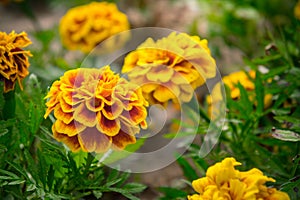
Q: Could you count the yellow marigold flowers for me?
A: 6